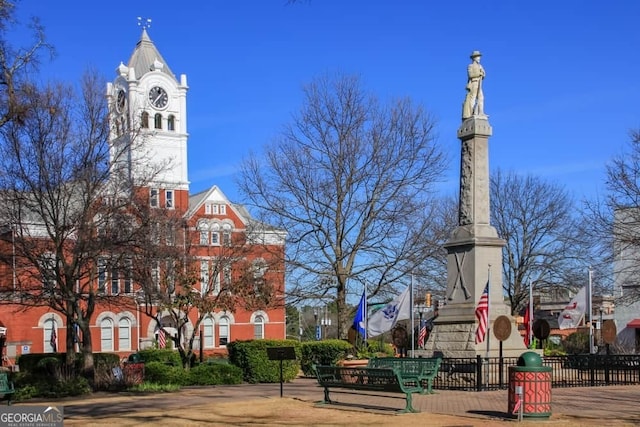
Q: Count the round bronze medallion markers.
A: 5